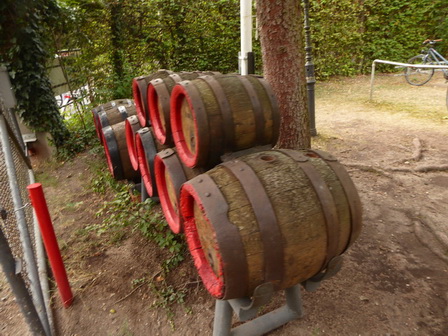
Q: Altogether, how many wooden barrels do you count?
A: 10